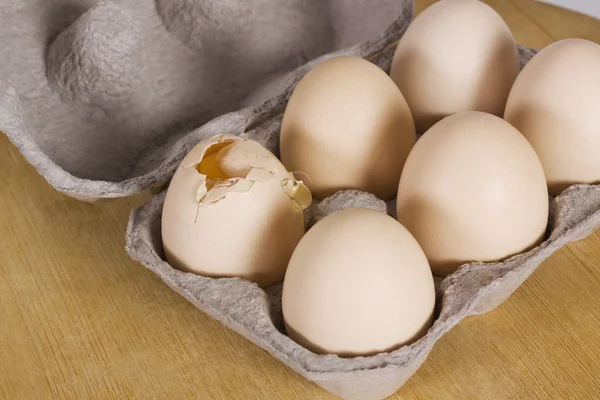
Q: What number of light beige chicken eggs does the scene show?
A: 6